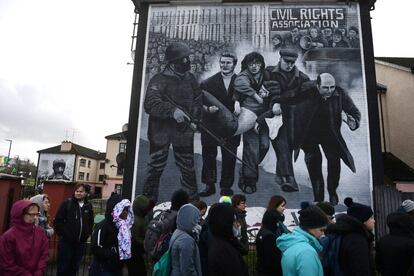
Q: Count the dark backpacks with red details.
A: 1